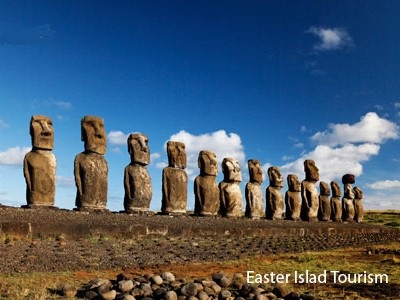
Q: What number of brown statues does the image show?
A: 14